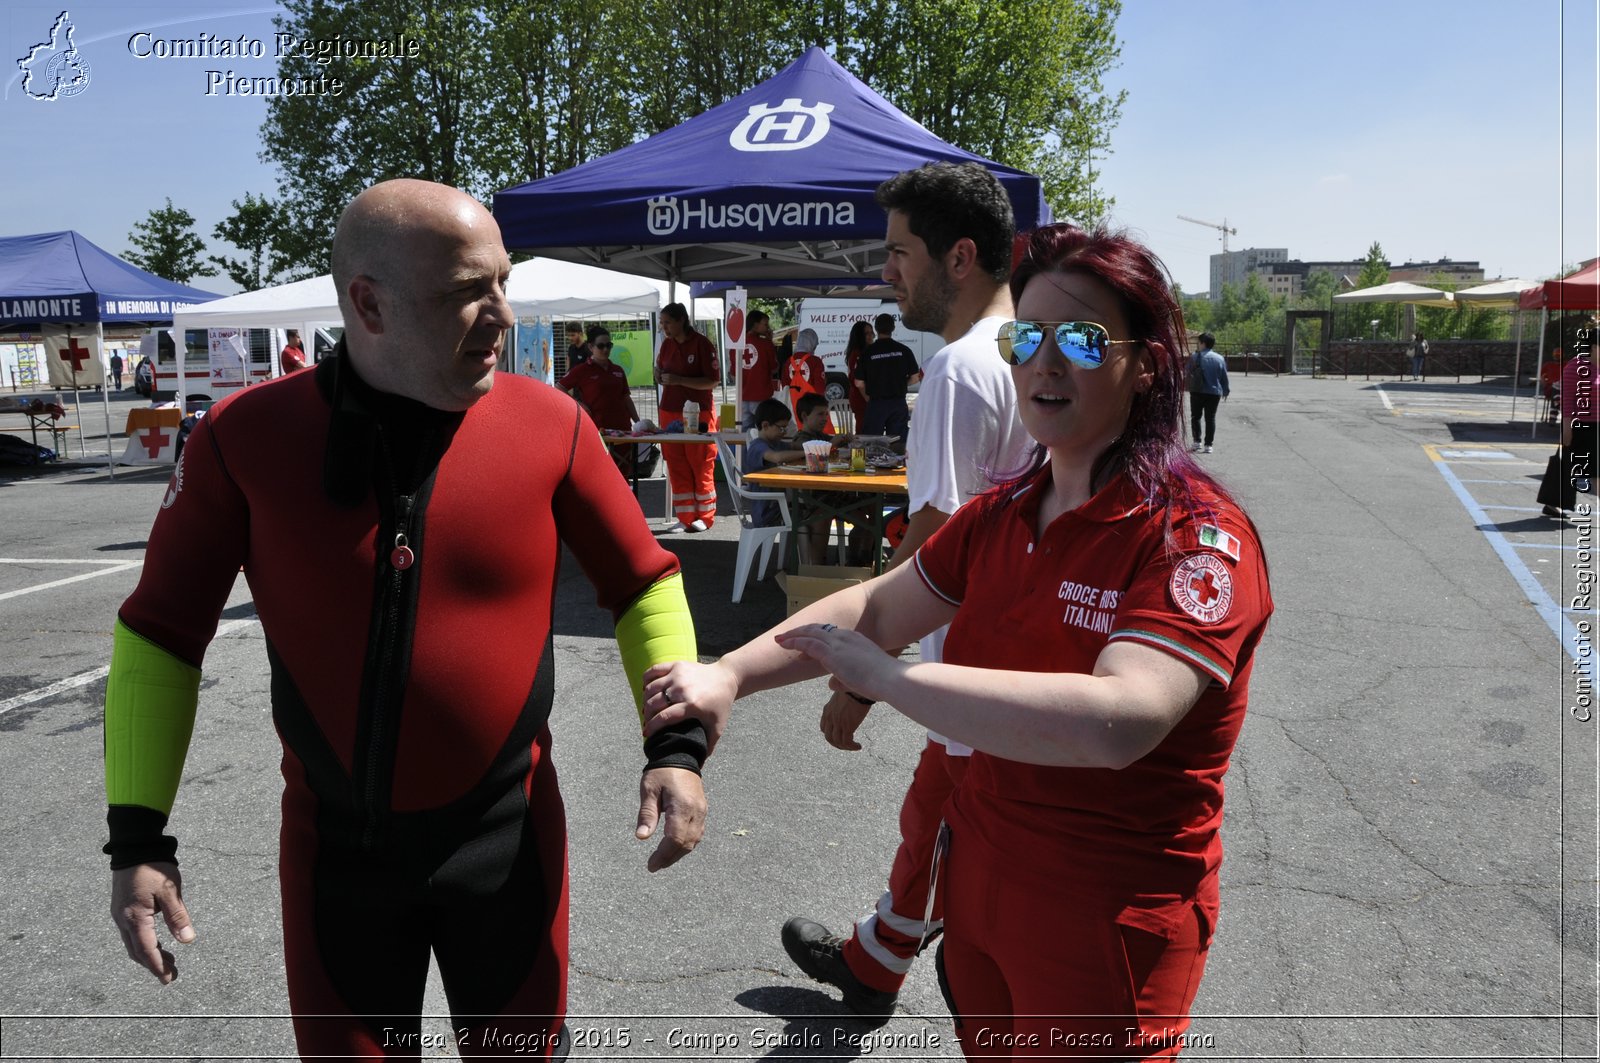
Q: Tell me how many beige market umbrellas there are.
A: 2